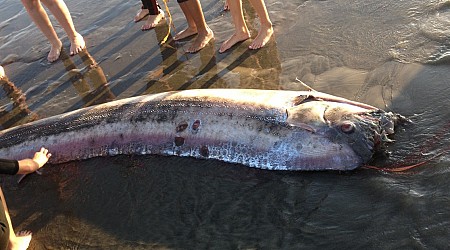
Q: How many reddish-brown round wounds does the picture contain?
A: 4